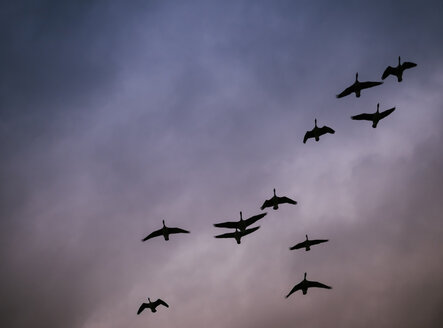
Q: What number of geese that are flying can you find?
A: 11